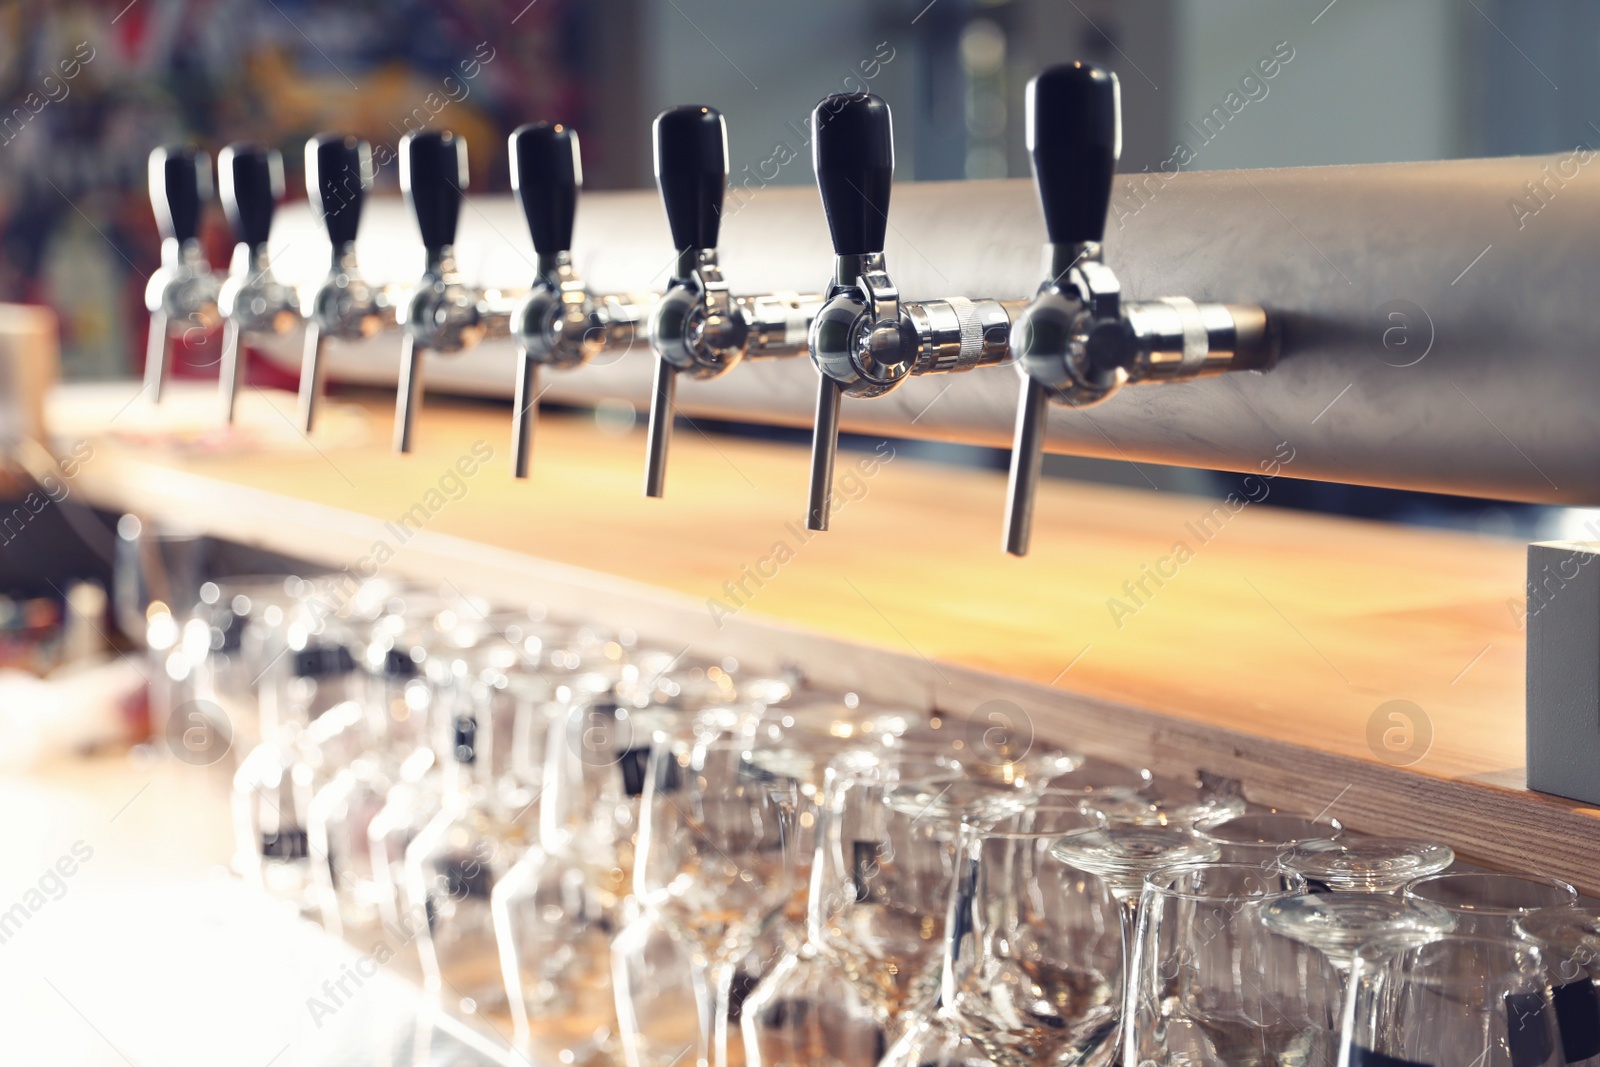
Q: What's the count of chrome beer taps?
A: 8